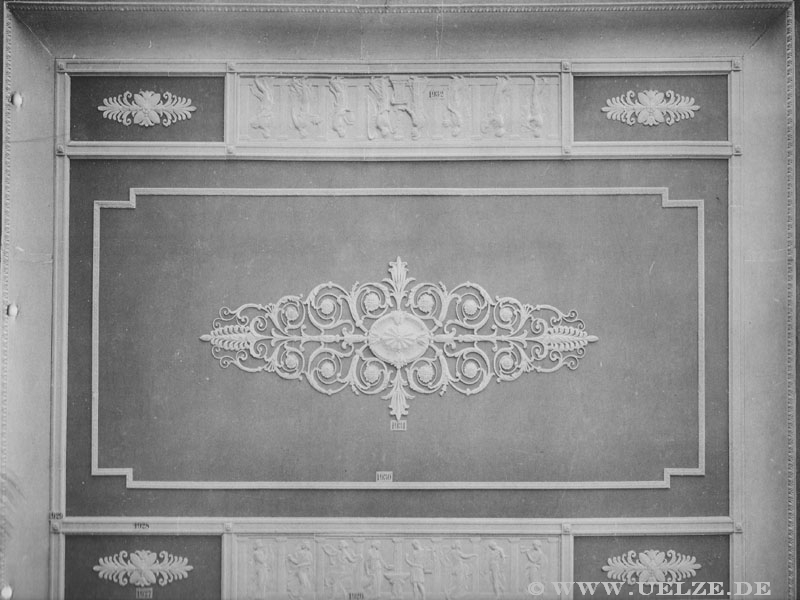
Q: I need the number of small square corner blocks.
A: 12